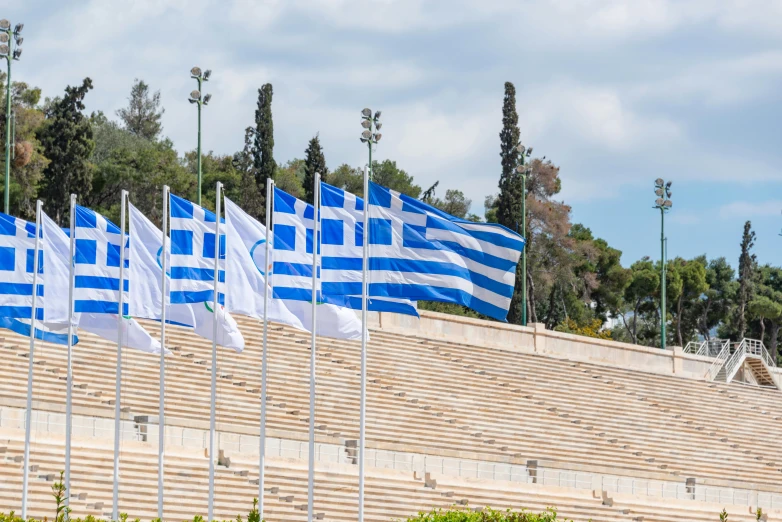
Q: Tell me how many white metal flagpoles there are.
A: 8